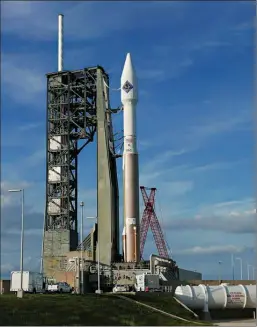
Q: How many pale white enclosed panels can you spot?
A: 3